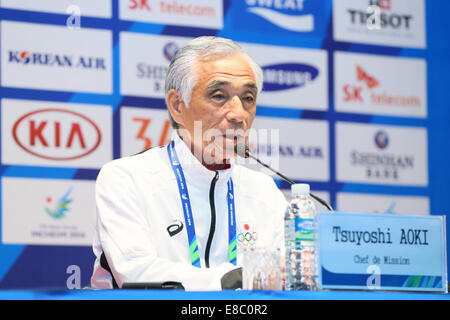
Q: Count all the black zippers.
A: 1